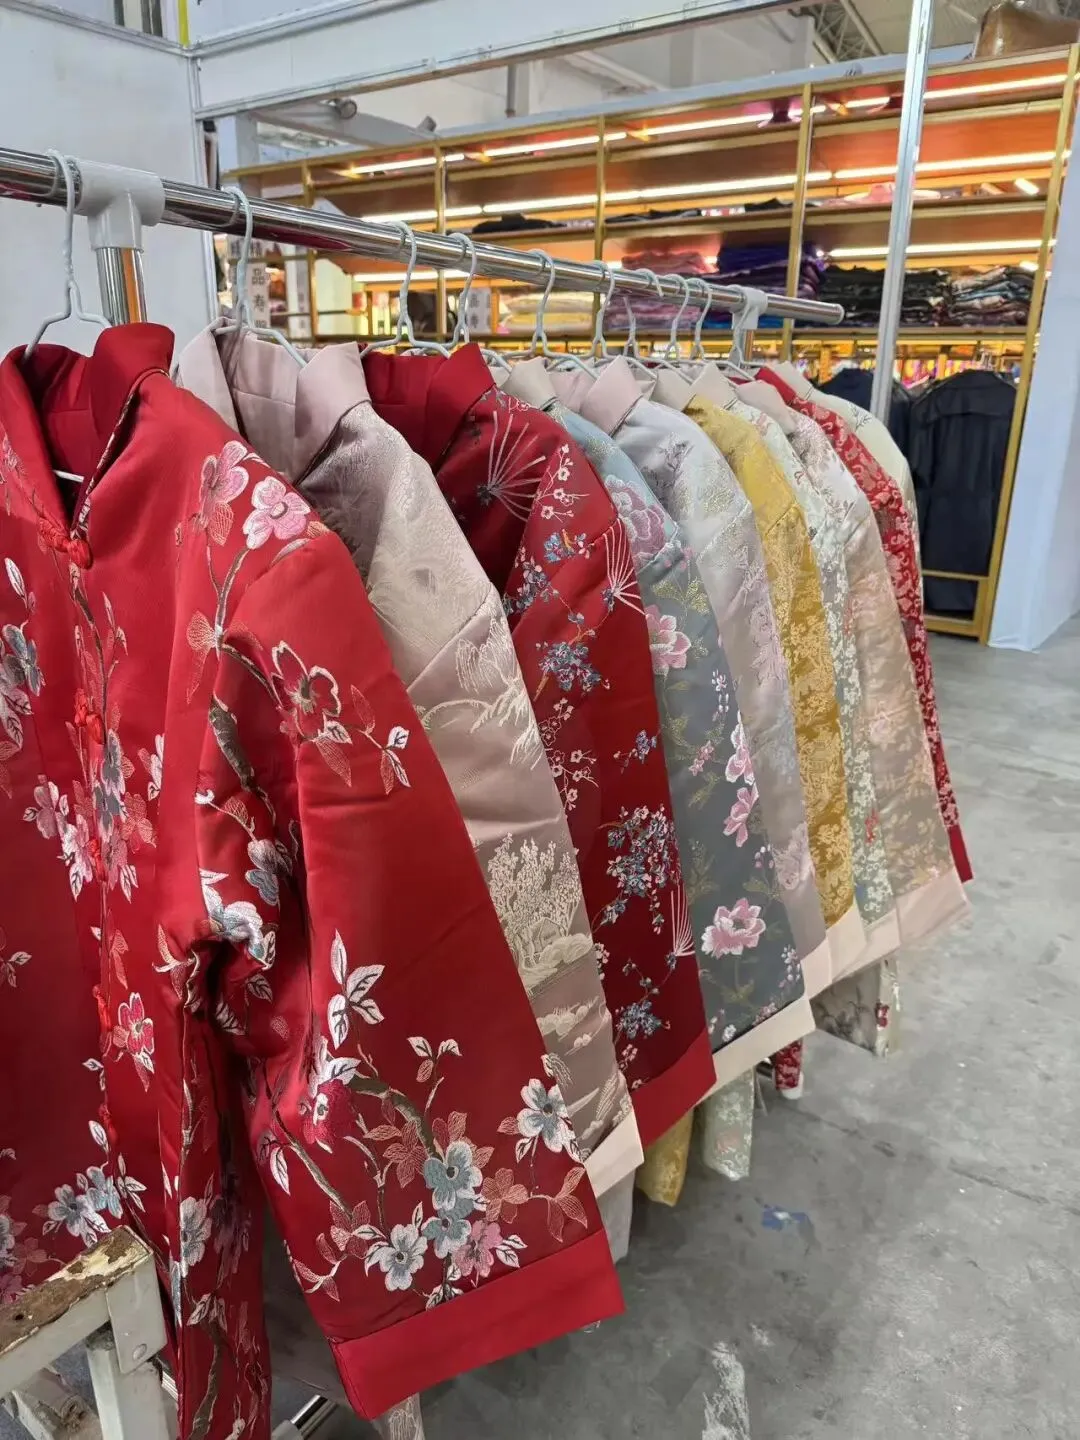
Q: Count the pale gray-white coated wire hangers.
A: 10